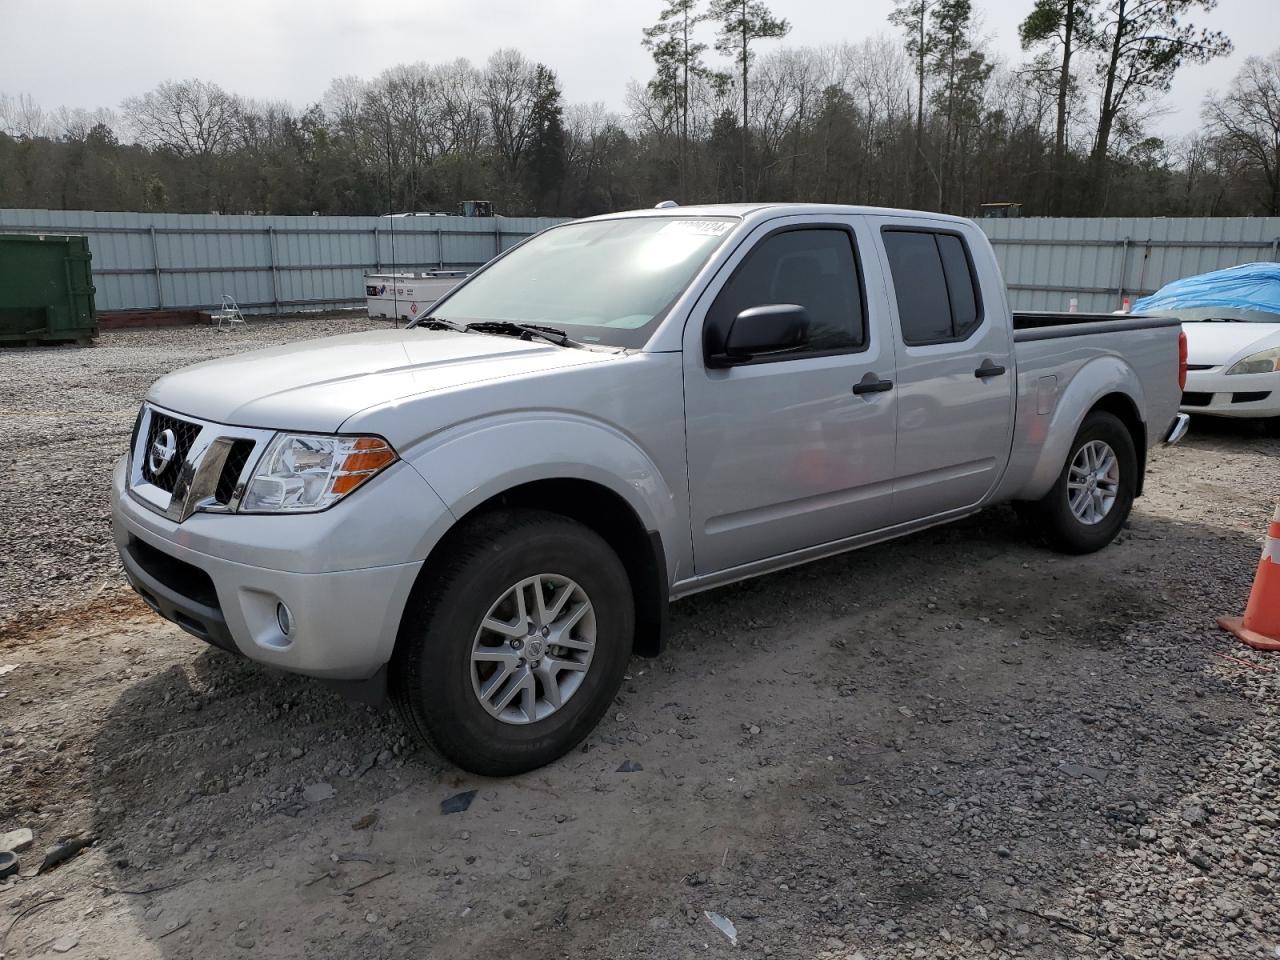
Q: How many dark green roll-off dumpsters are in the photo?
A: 1